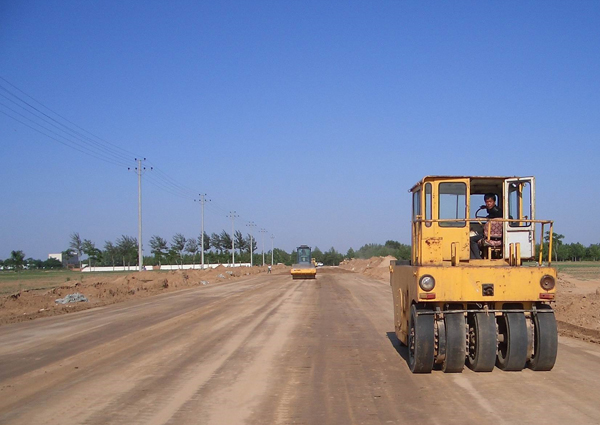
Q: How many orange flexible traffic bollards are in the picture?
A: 0